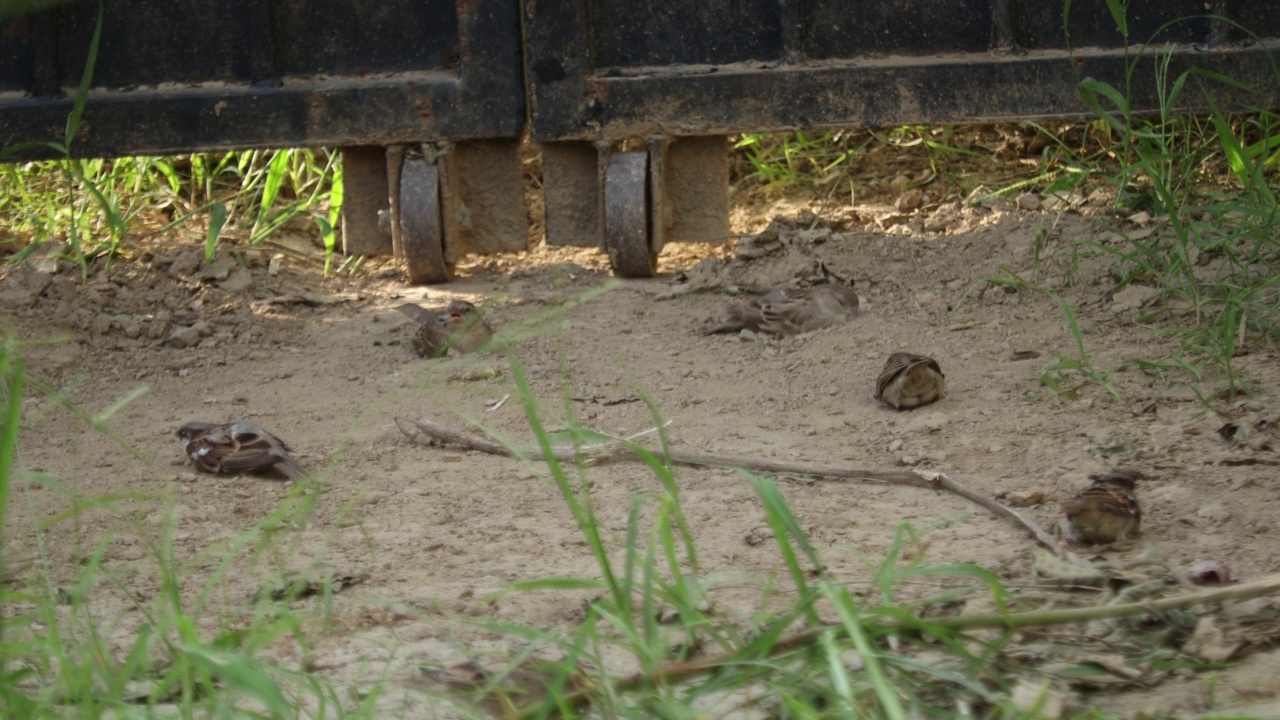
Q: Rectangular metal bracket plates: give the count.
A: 4